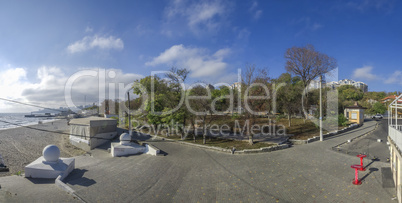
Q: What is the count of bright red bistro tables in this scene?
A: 2